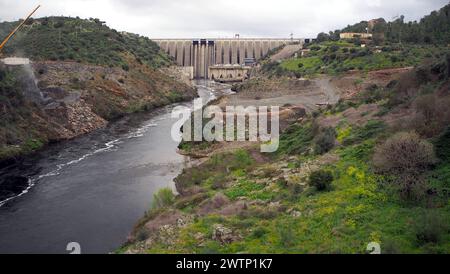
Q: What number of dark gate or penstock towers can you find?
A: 3